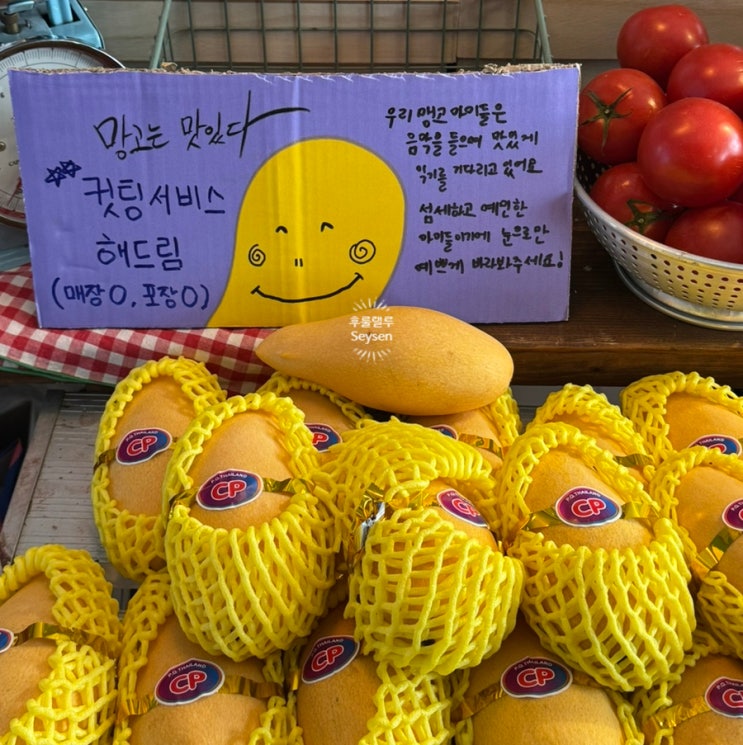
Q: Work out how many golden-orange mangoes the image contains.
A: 15